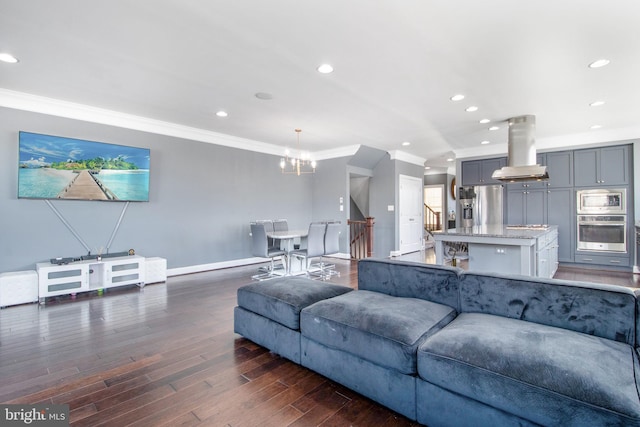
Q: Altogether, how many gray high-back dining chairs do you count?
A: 5